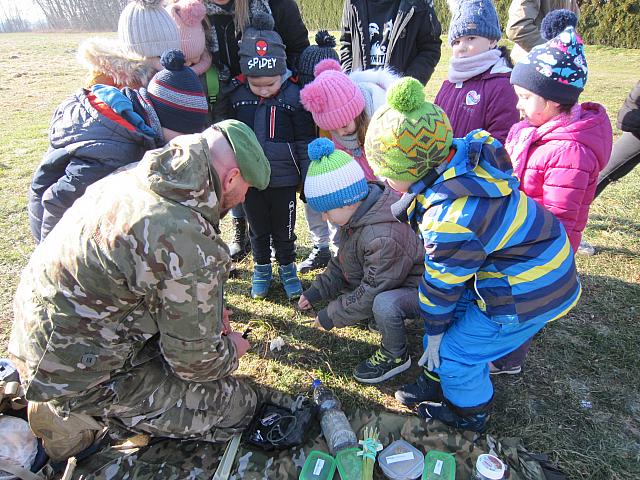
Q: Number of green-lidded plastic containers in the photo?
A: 3